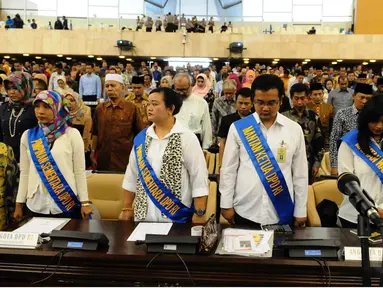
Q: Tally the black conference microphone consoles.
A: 3